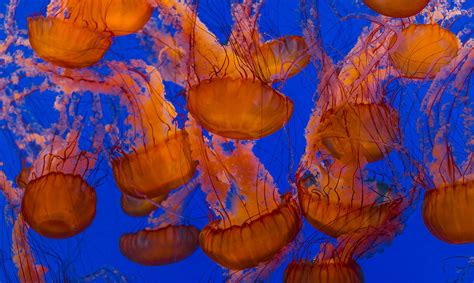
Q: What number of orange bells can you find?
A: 15